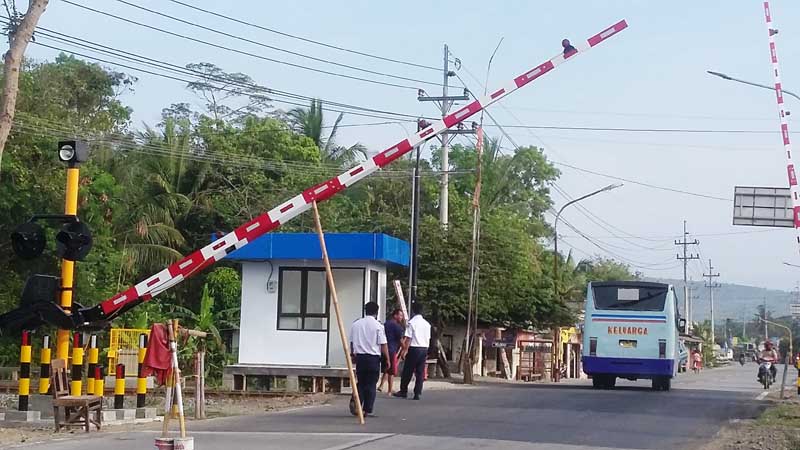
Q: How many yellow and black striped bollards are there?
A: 7